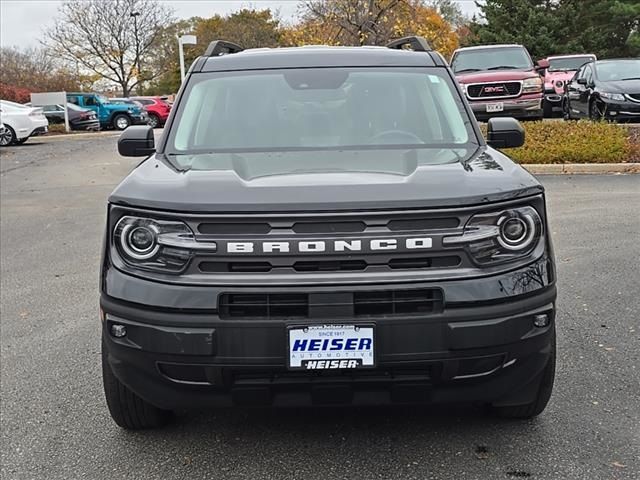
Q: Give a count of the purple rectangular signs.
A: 0